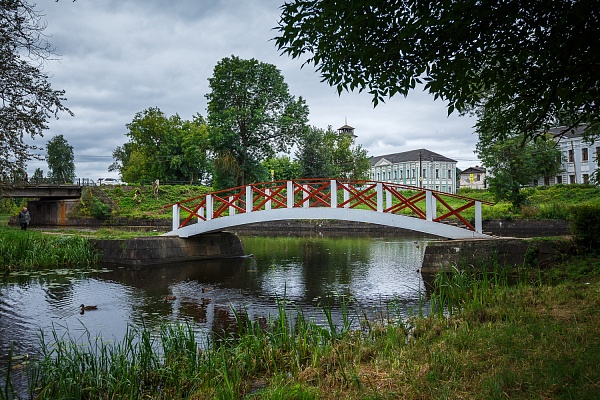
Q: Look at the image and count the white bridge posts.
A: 15